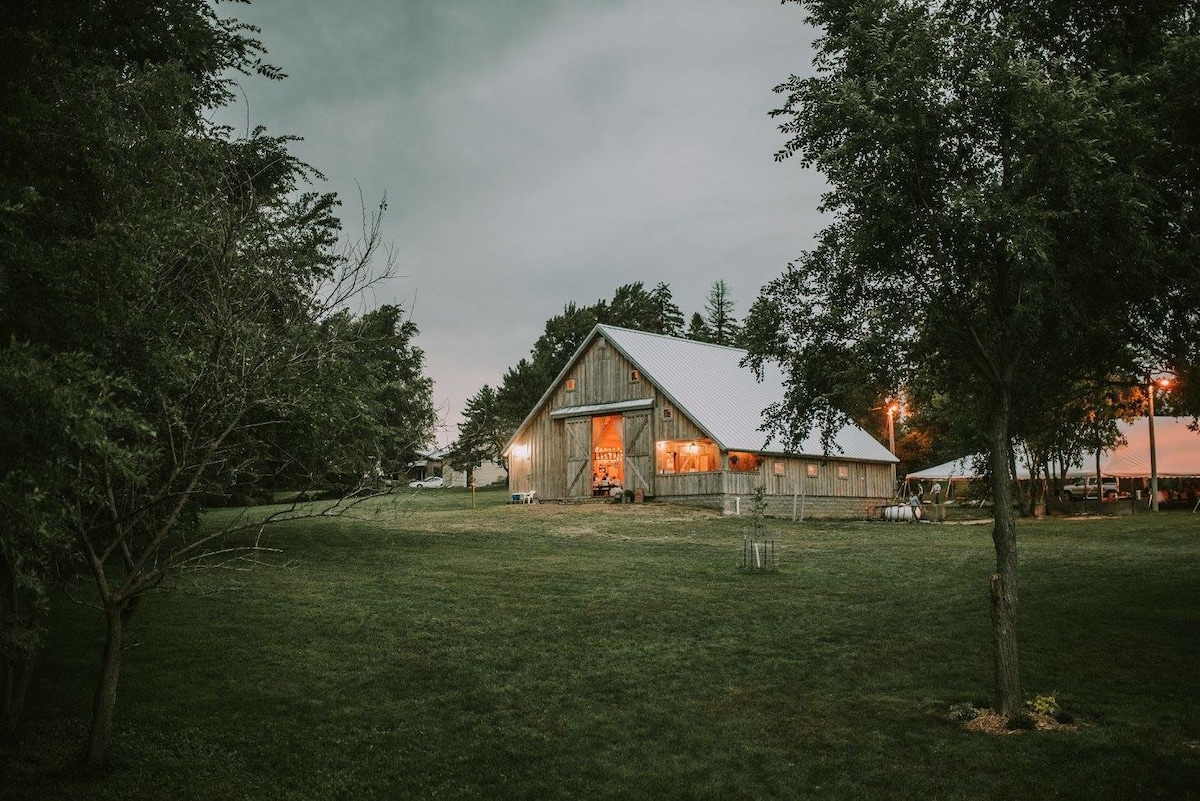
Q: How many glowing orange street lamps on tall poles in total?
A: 2